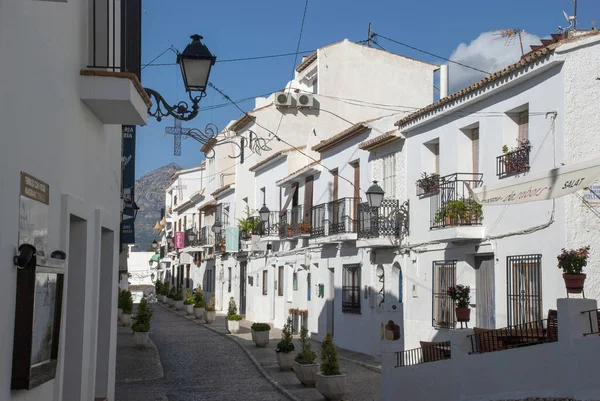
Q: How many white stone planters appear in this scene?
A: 15